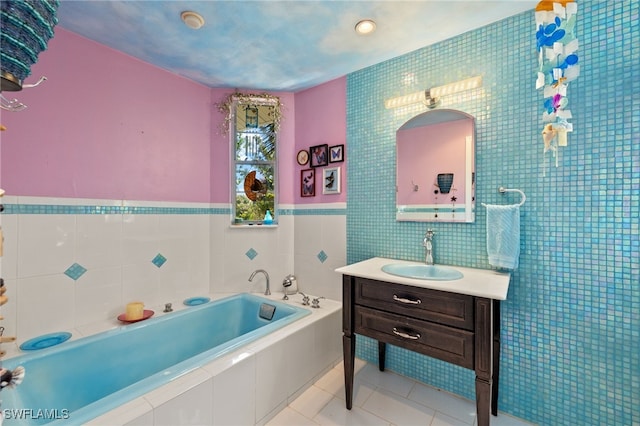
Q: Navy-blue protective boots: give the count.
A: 0